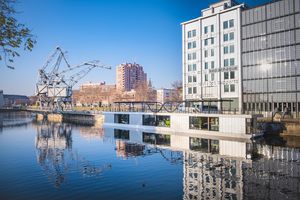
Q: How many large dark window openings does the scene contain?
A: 3